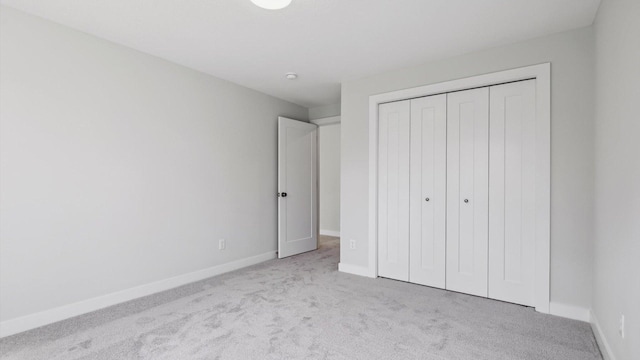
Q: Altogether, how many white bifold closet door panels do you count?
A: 4